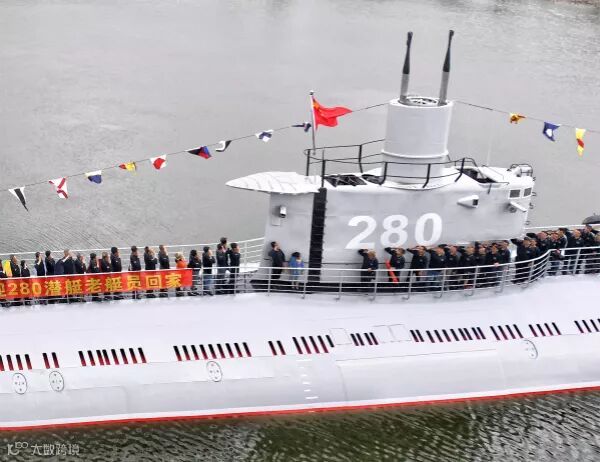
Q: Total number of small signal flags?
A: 12